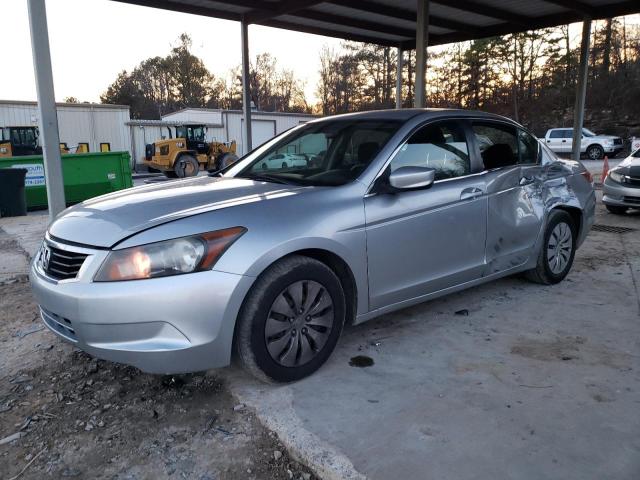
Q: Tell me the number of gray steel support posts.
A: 5